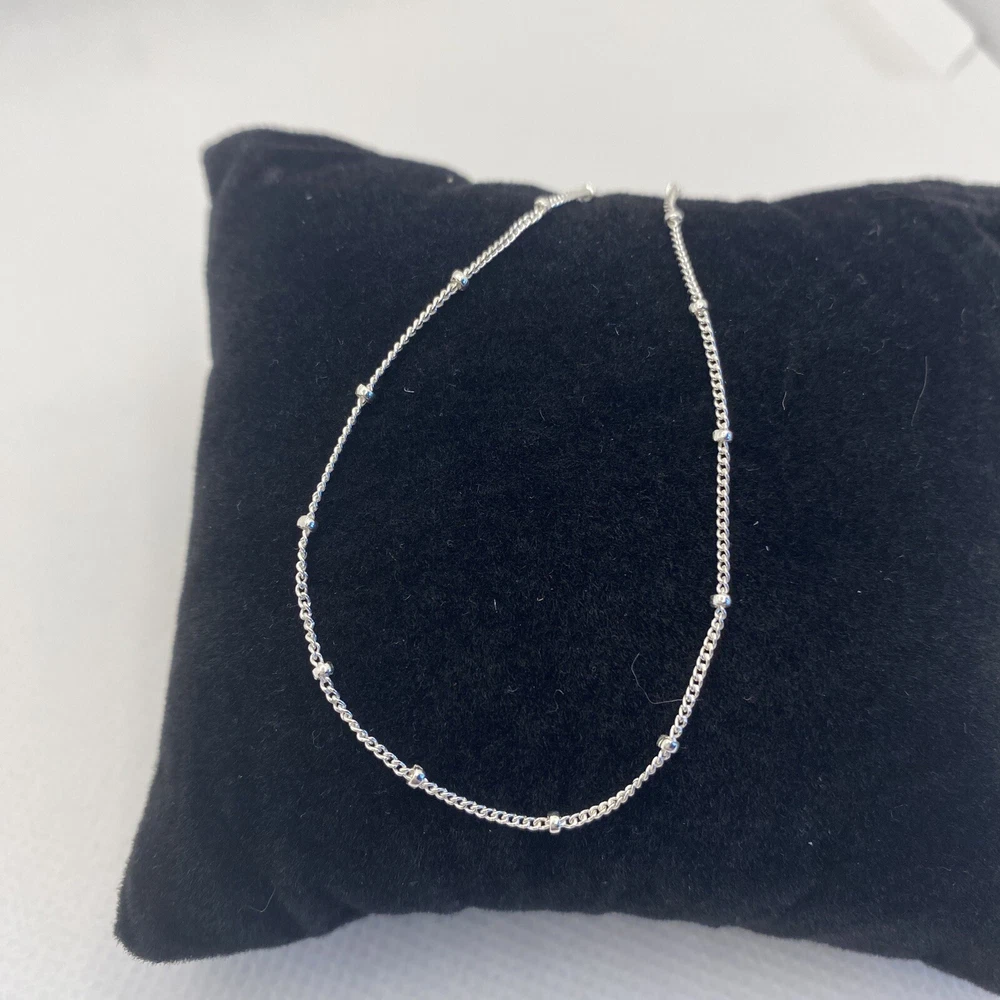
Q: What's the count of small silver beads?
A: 12